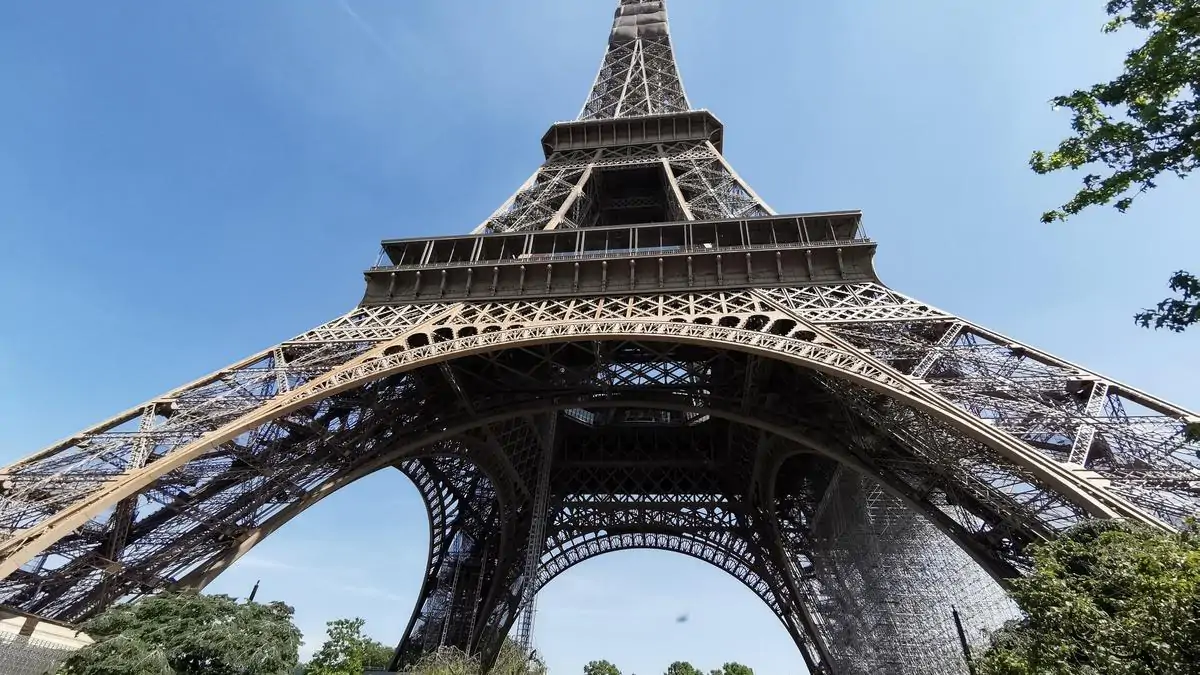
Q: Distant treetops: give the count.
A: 3